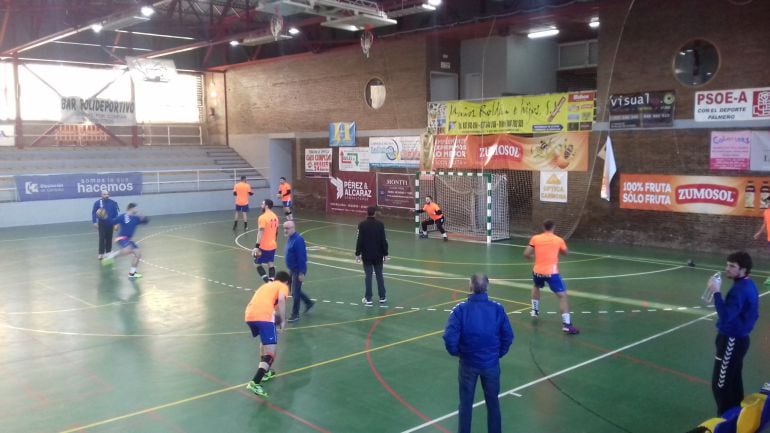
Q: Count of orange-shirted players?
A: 7